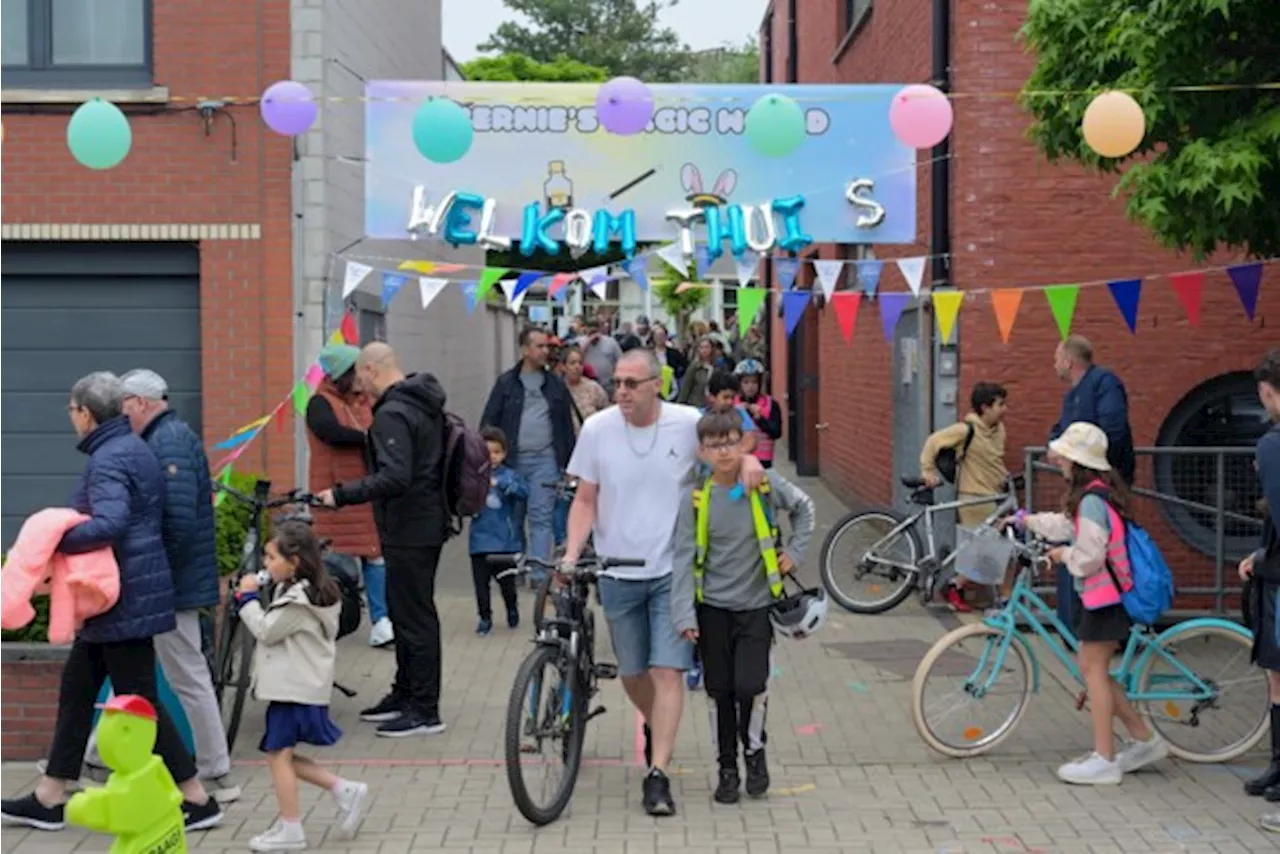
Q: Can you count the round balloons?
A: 7